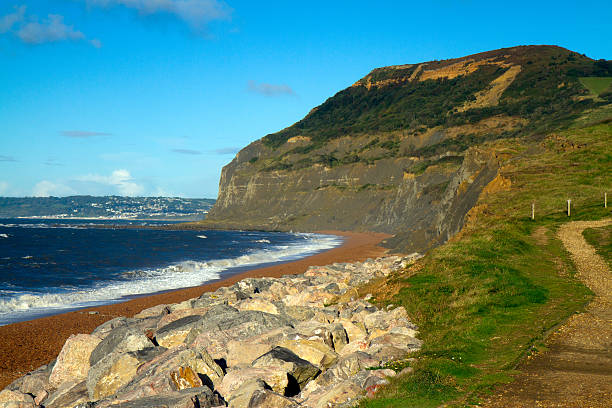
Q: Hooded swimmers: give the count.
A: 0